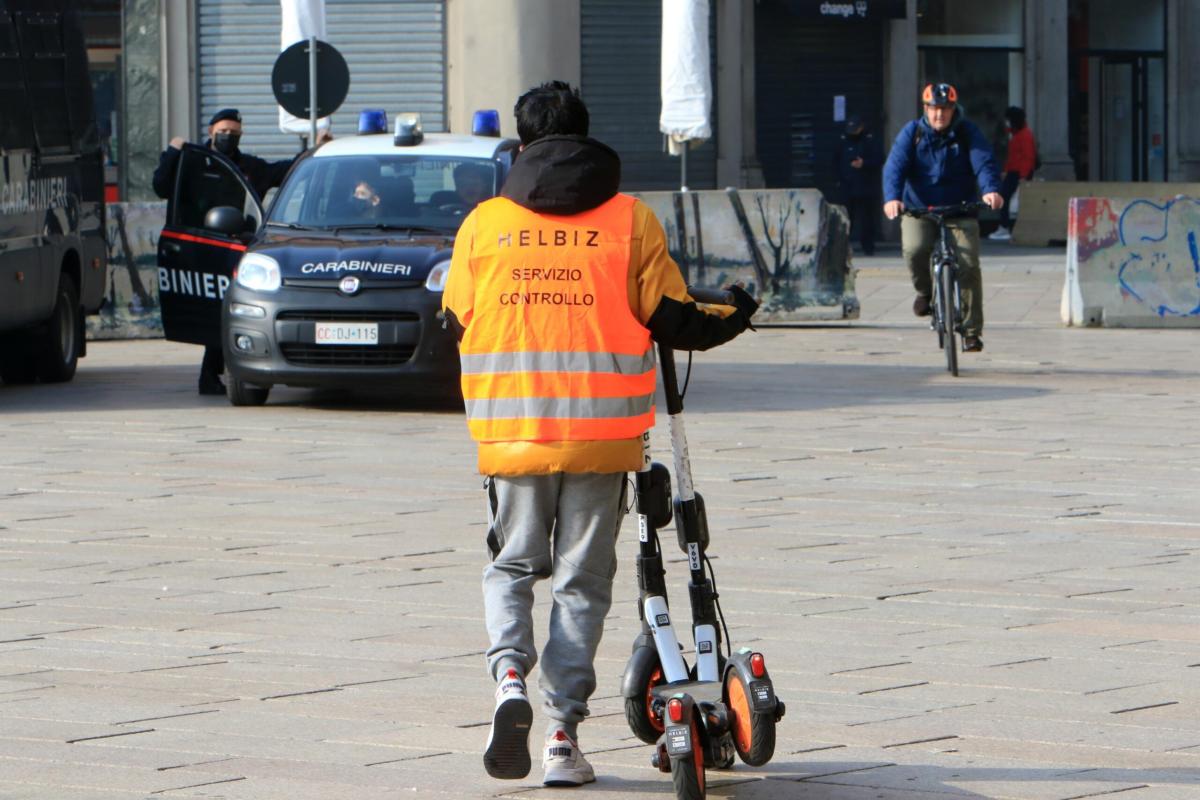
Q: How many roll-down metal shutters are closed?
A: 3